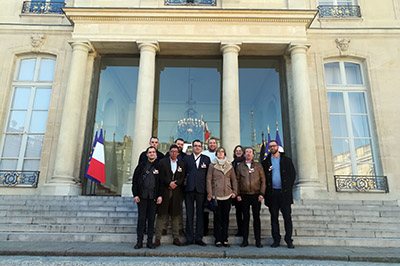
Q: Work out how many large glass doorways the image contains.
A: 3